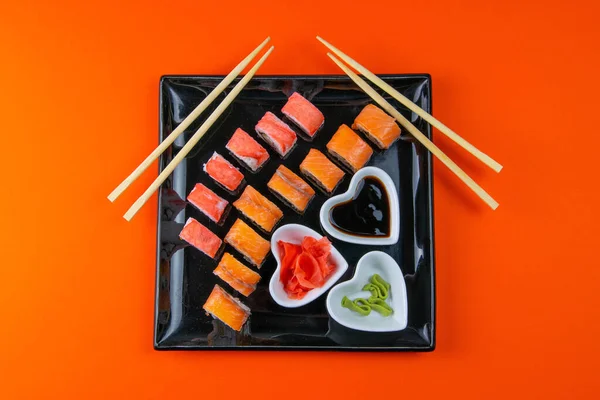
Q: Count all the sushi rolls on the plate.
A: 14